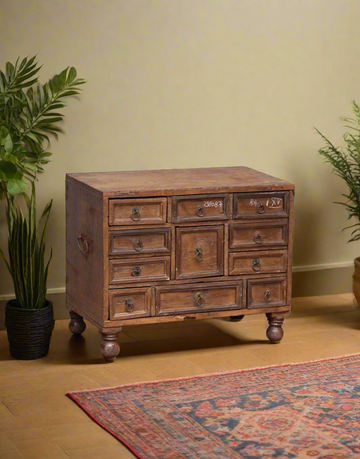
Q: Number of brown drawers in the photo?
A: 11